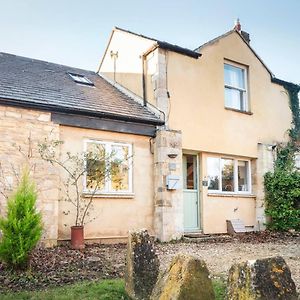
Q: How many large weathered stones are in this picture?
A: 3